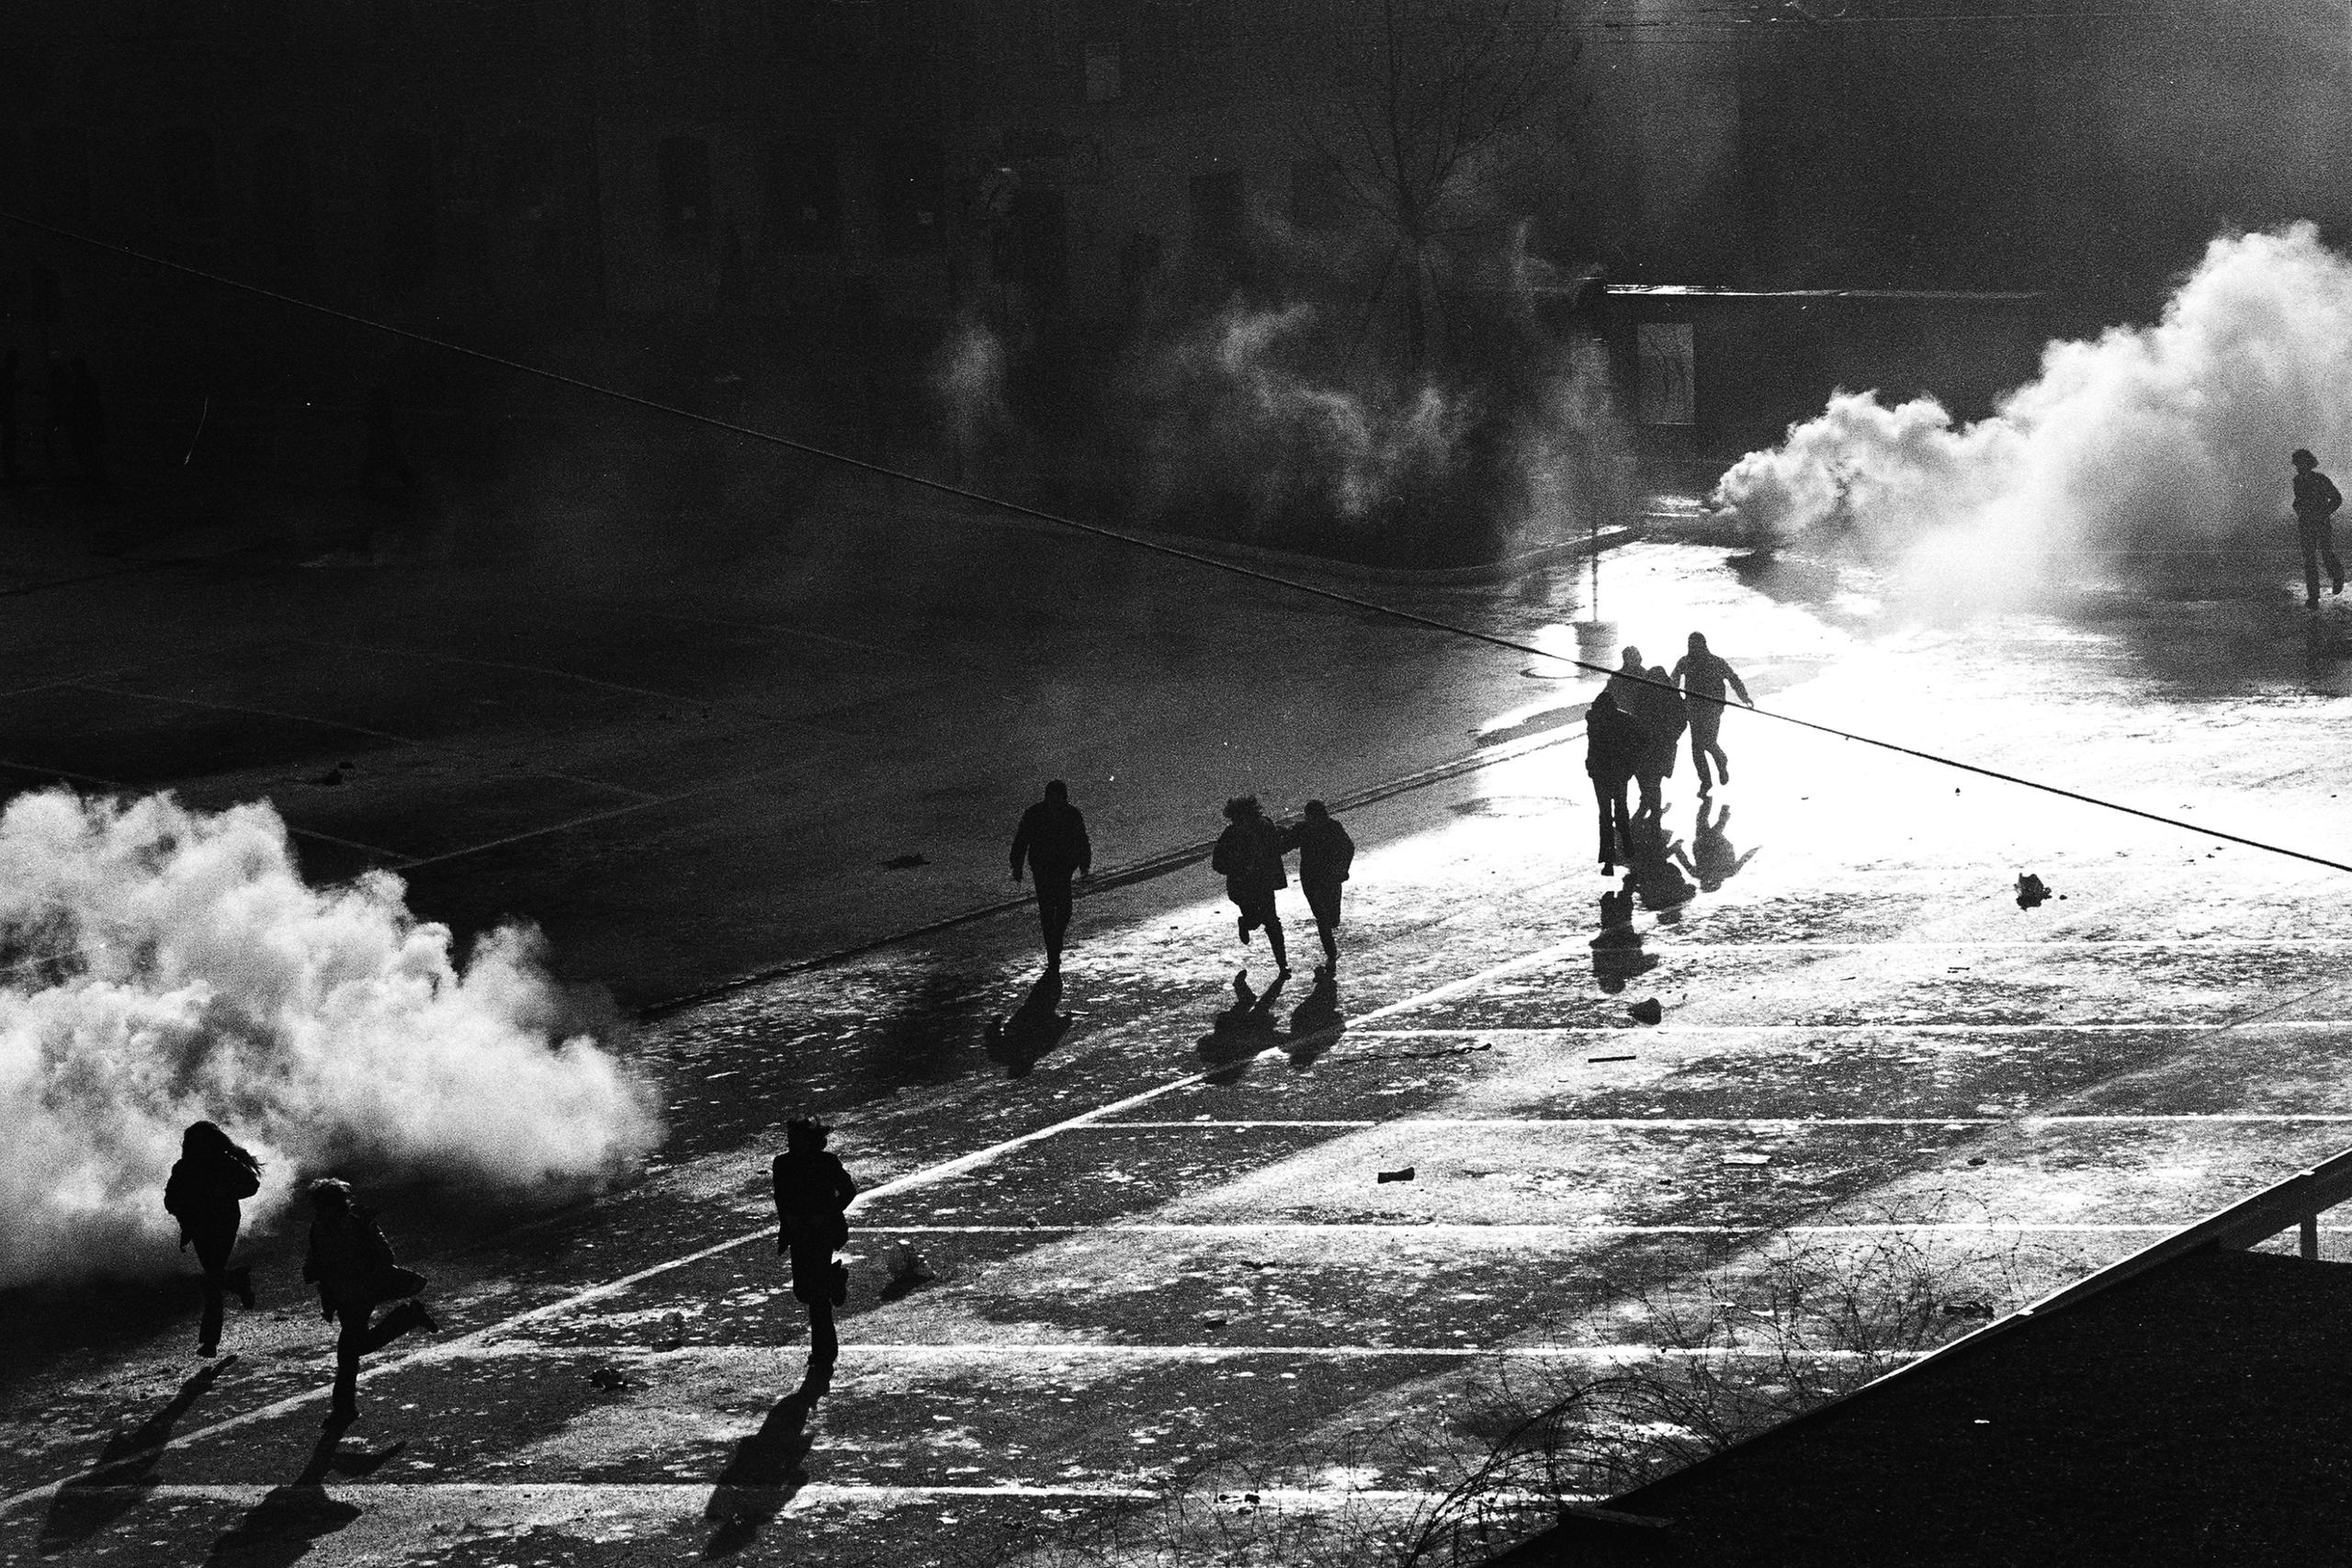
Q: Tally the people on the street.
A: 11